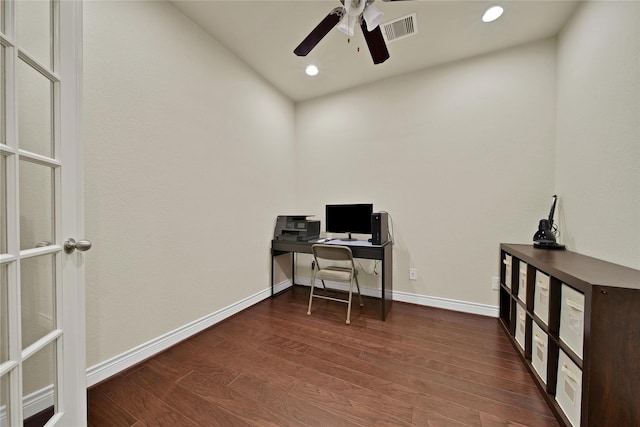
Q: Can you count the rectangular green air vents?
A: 0